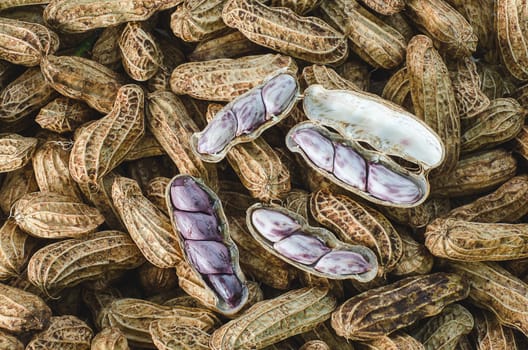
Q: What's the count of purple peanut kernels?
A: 13